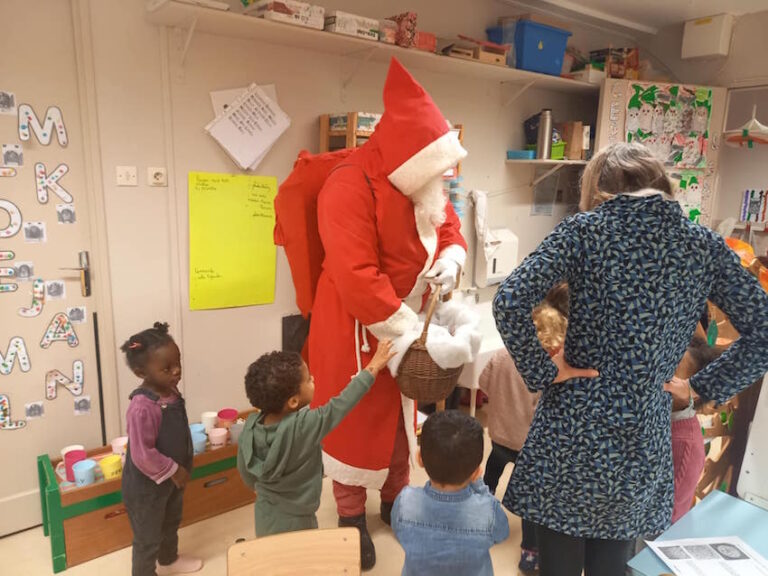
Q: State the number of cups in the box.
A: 11